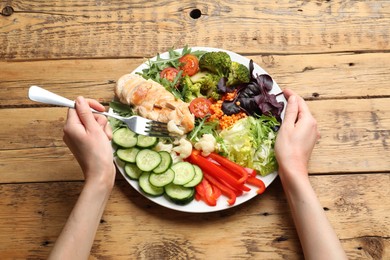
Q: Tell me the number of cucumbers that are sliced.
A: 11